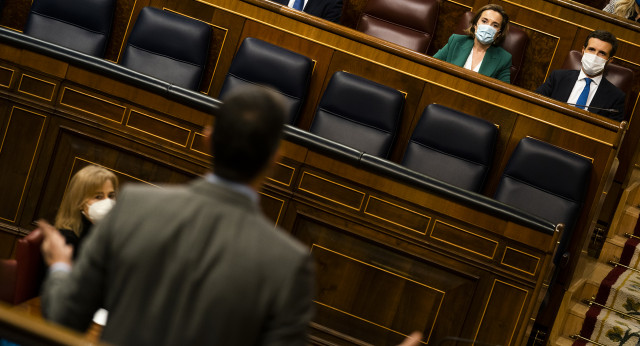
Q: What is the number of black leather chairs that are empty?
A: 6